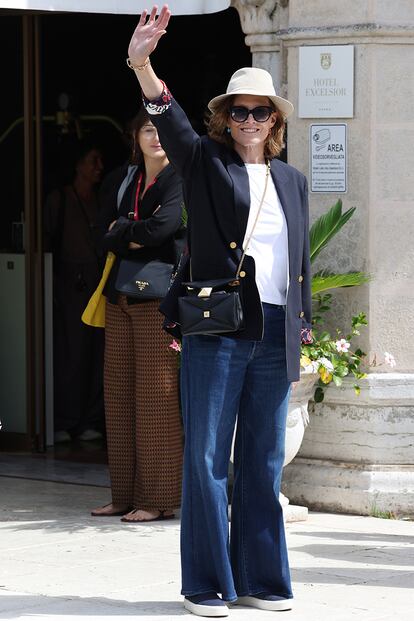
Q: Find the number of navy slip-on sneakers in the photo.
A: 2